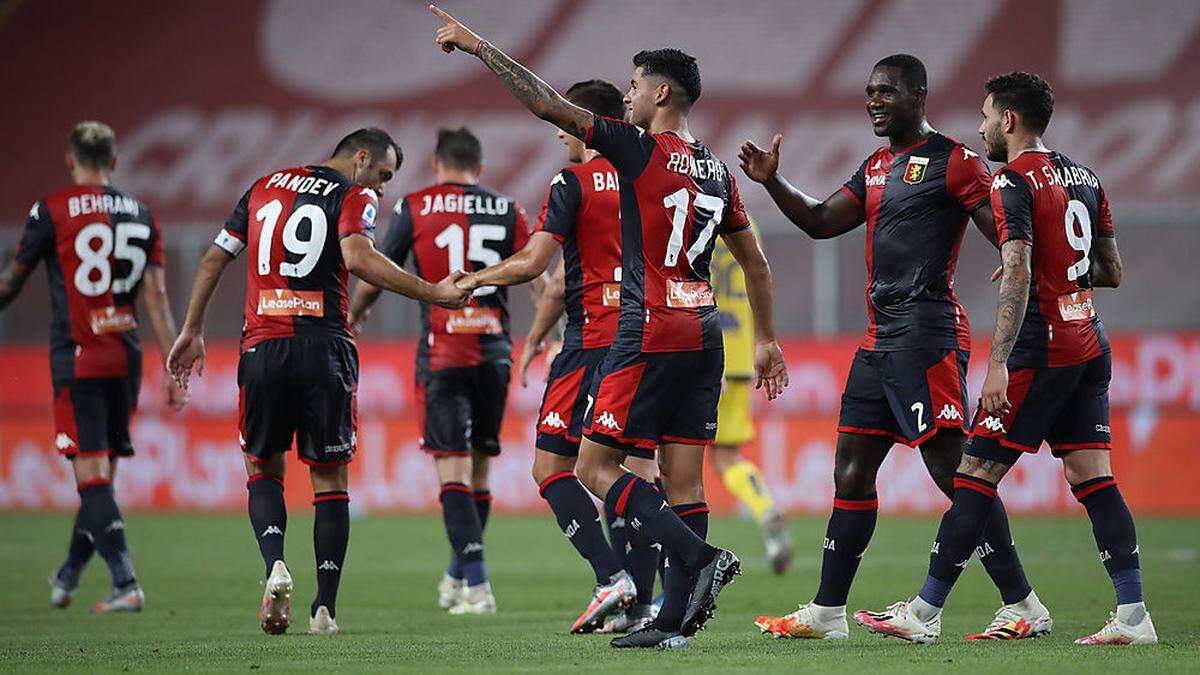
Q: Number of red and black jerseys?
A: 7